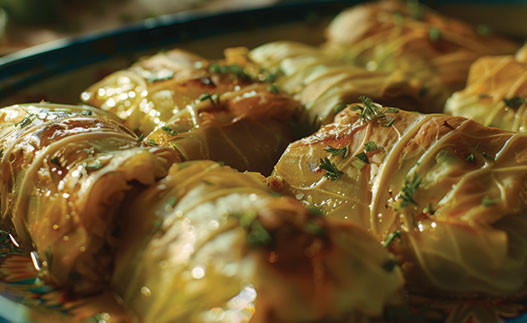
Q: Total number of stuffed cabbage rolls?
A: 7